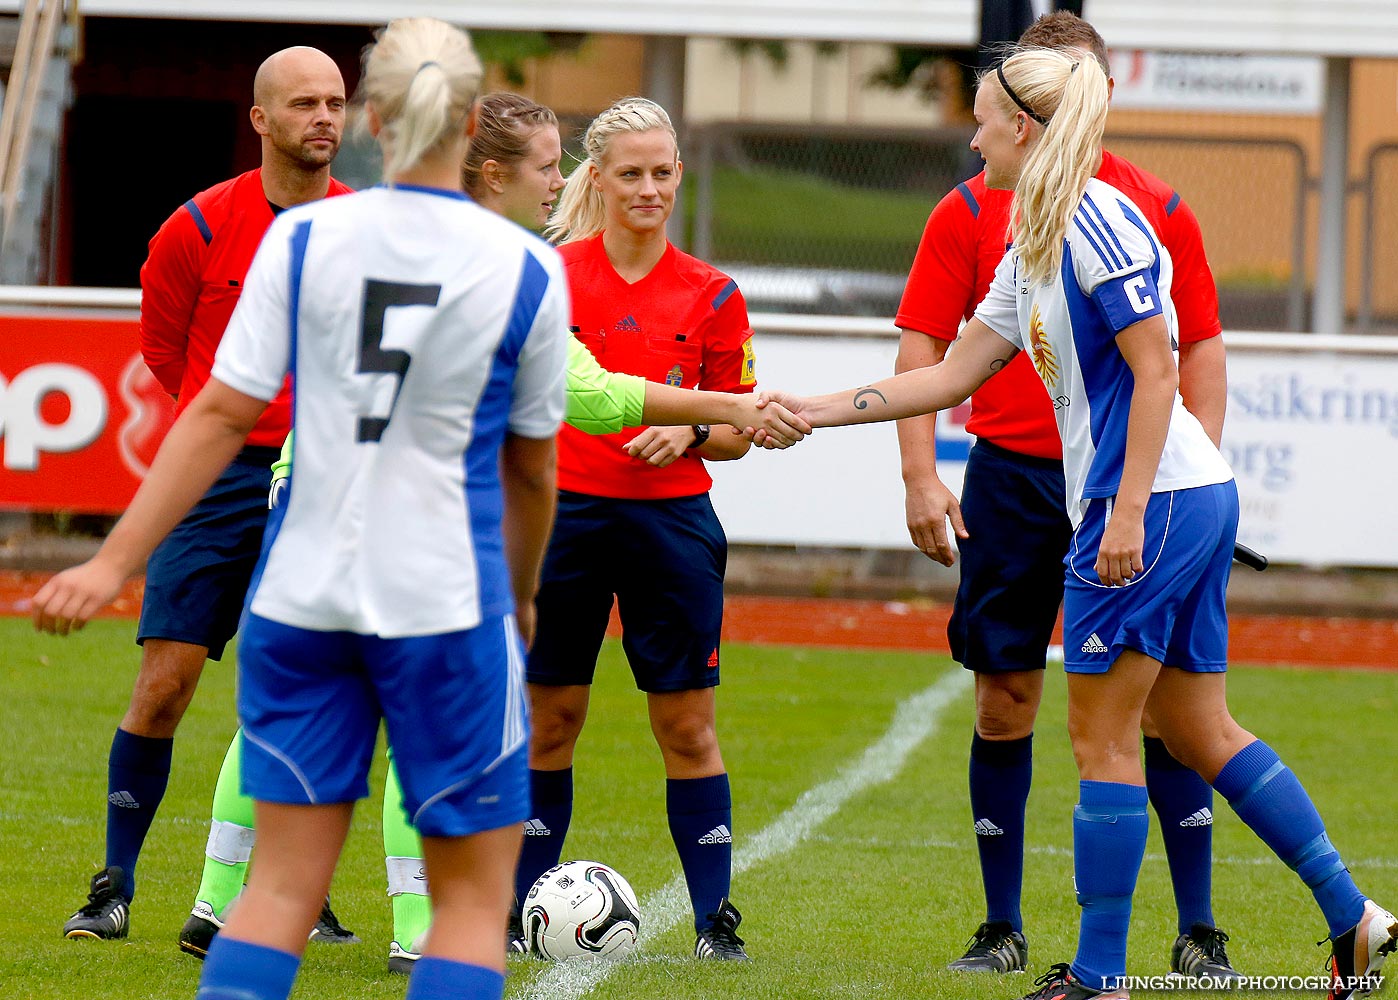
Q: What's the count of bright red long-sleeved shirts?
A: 1